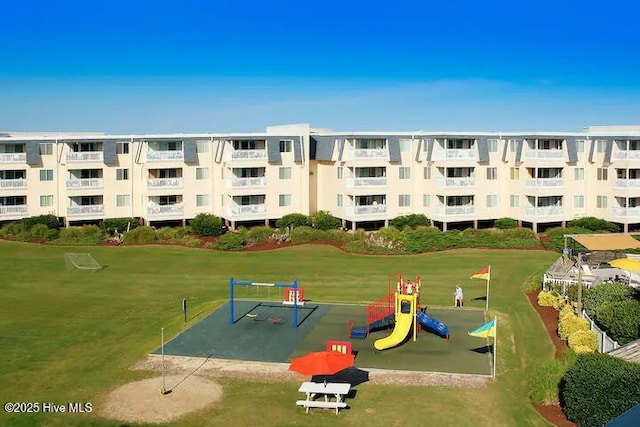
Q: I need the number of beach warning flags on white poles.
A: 2